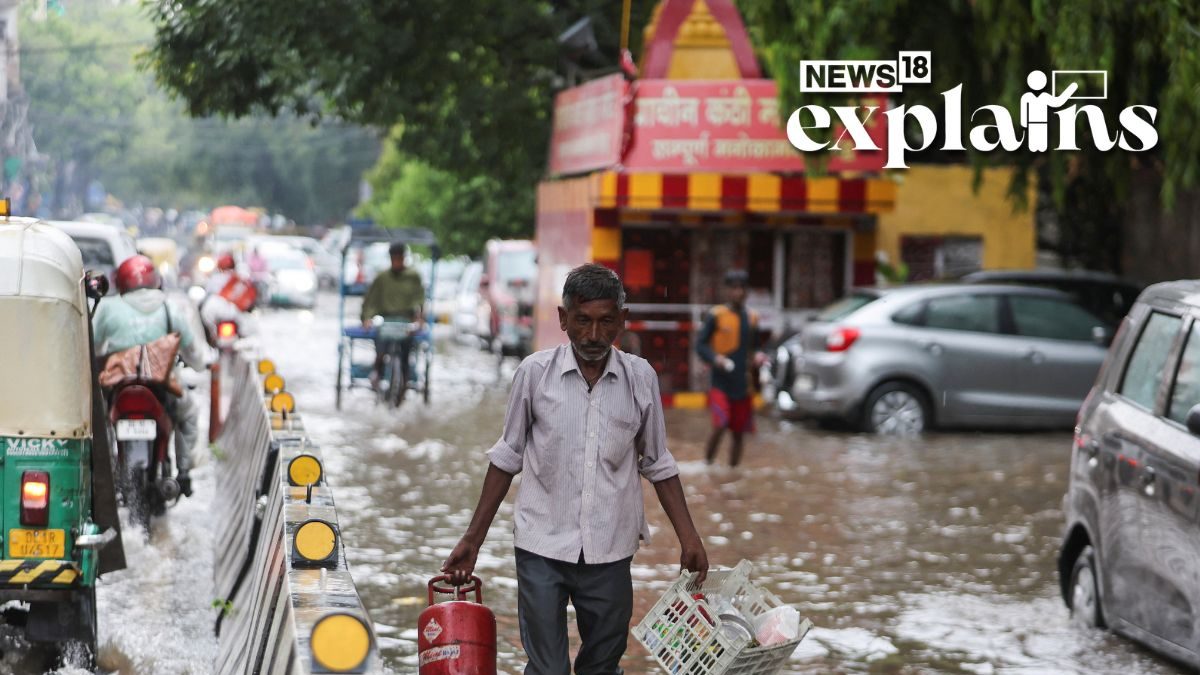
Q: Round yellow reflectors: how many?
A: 6